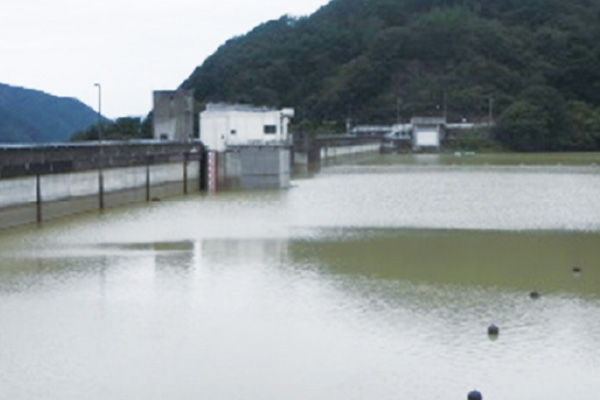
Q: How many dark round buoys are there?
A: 4